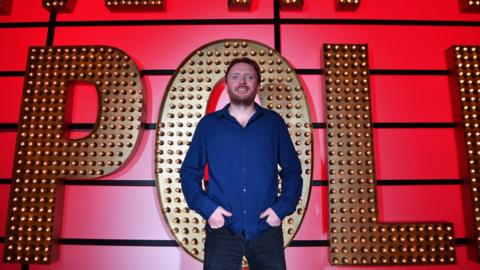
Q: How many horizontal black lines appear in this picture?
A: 5